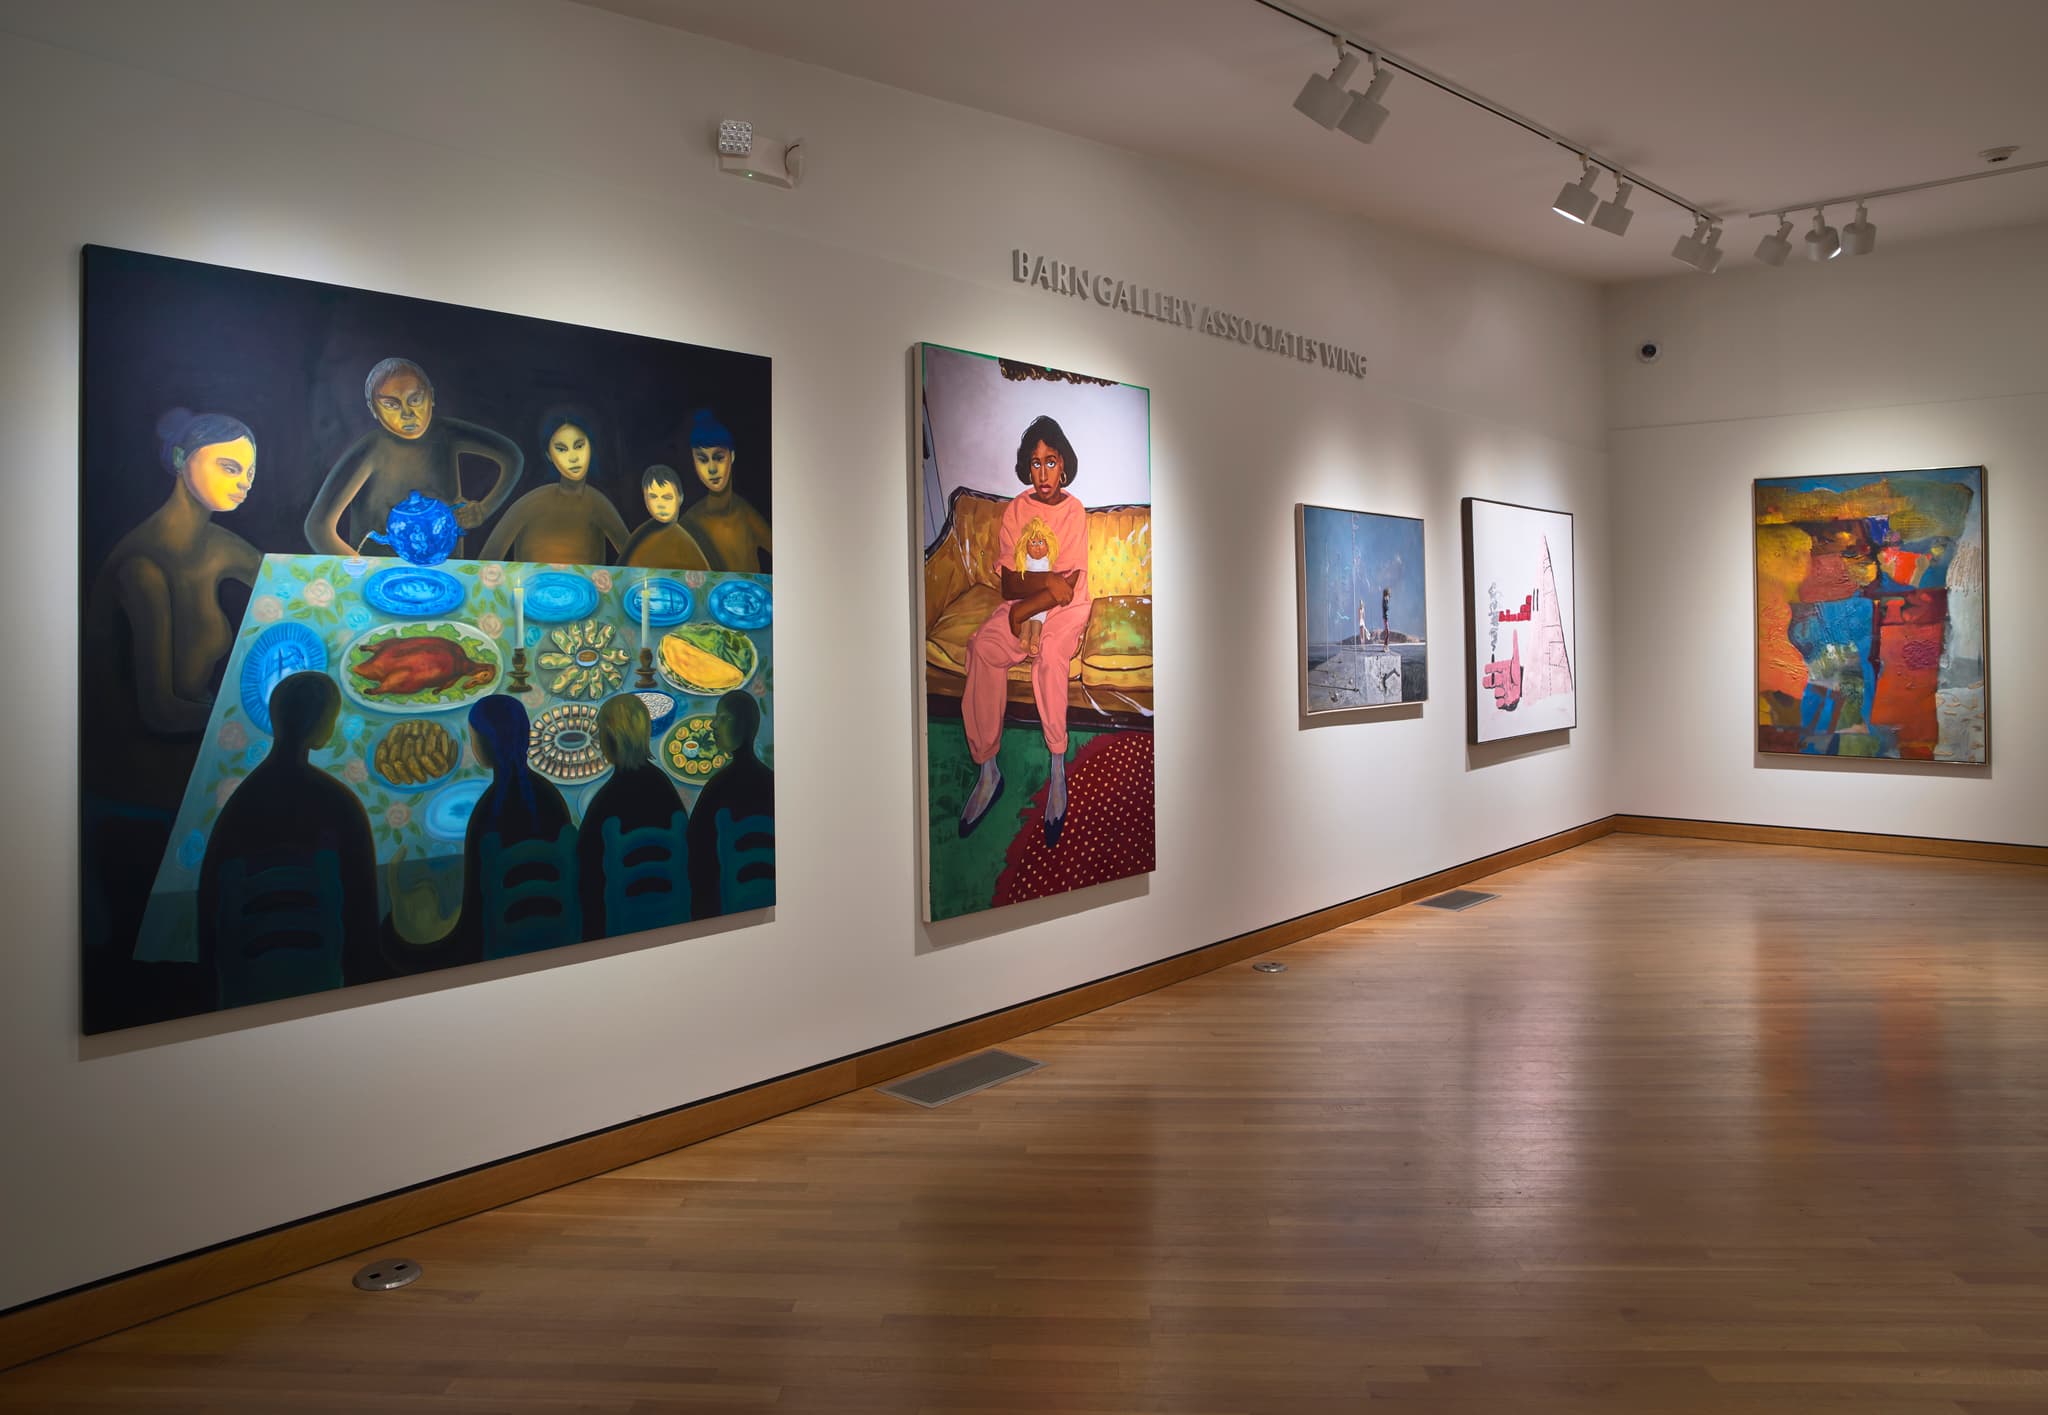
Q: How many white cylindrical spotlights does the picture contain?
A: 9